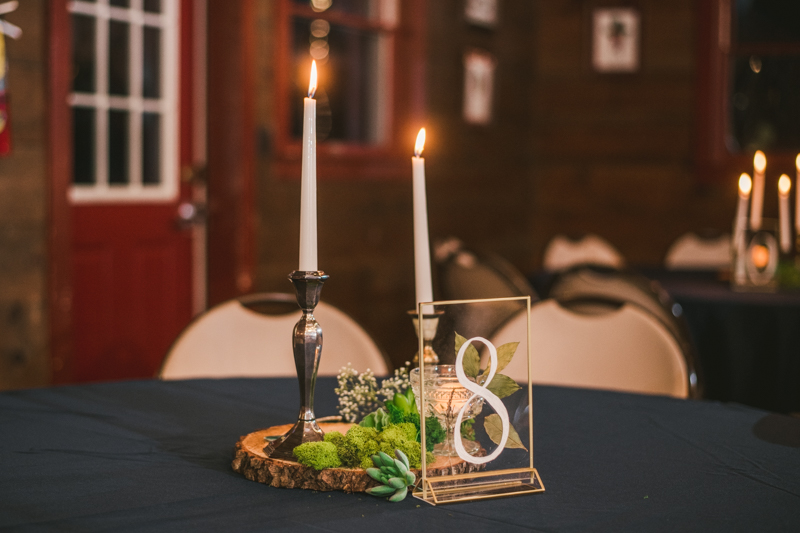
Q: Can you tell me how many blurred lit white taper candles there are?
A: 4